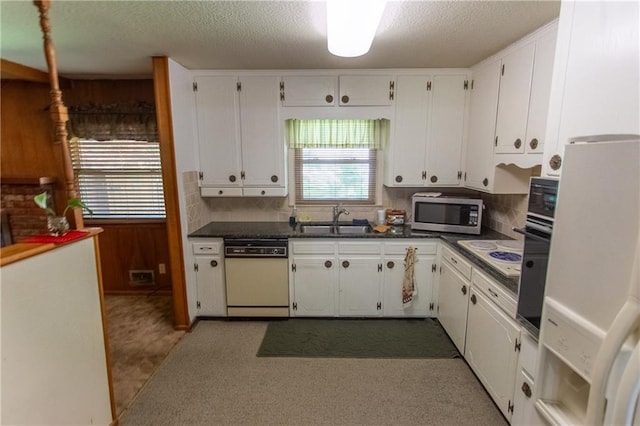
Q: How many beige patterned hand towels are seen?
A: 1